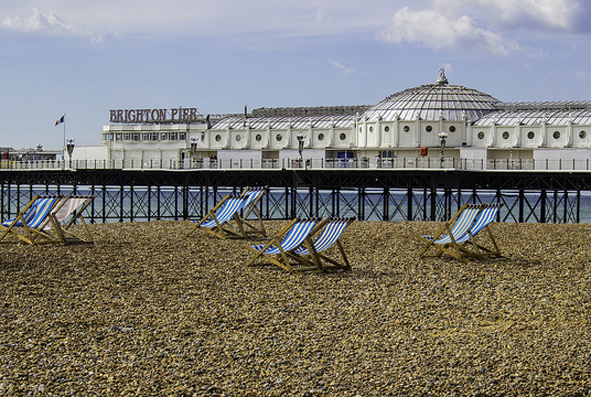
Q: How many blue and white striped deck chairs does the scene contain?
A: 7